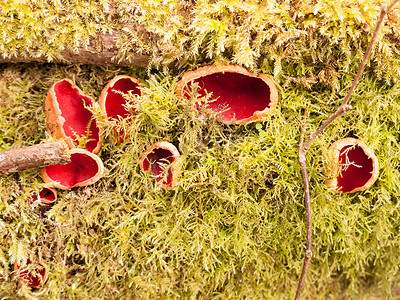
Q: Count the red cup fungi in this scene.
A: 8